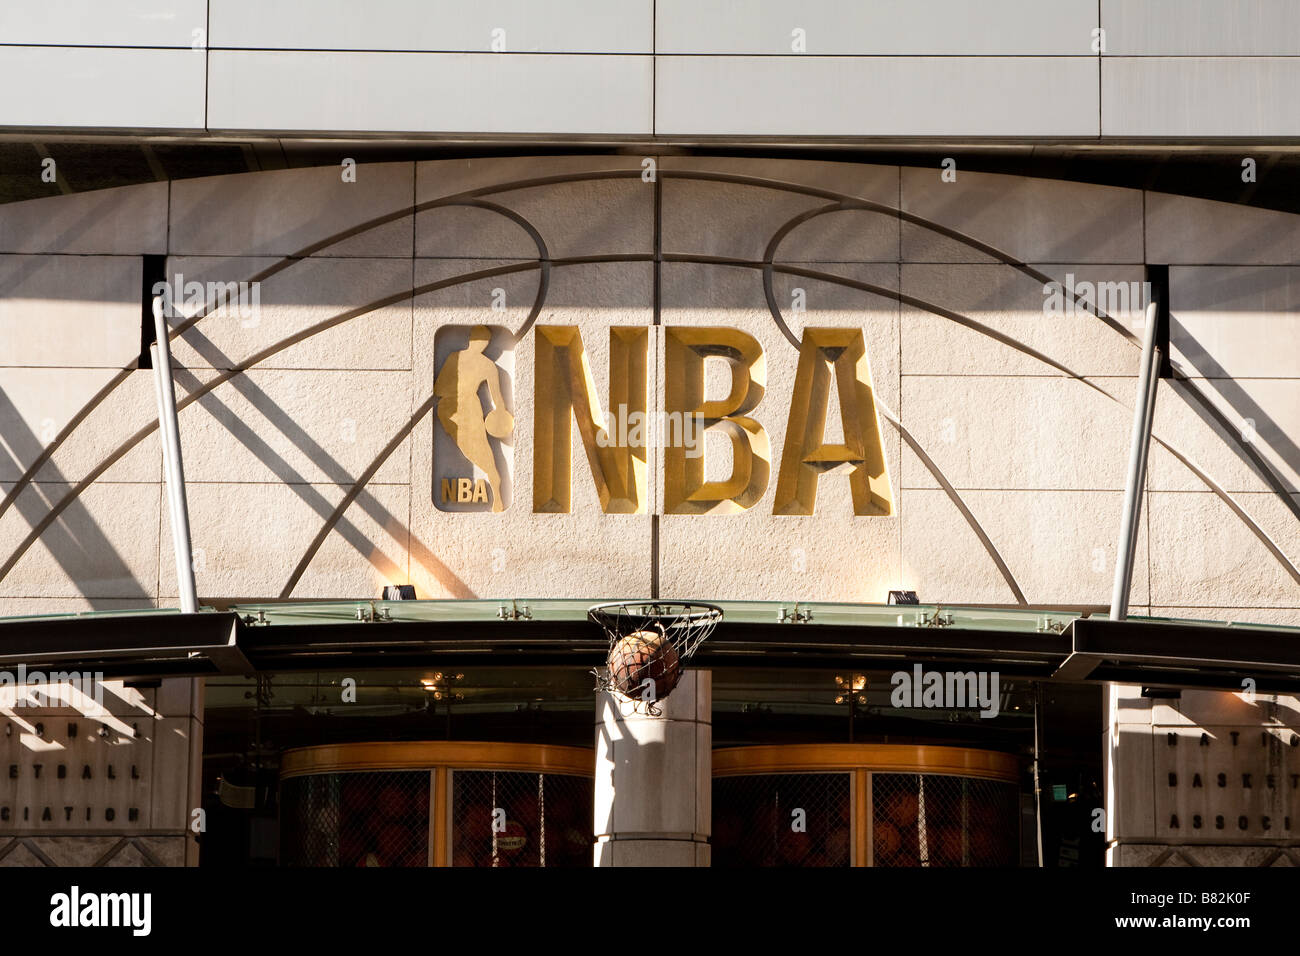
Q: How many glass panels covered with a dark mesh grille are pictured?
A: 4